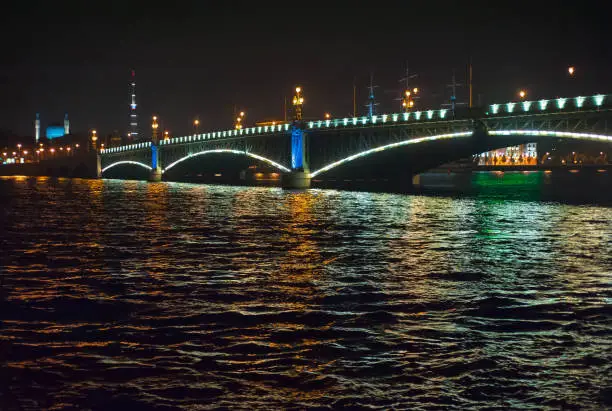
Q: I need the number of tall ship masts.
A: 3